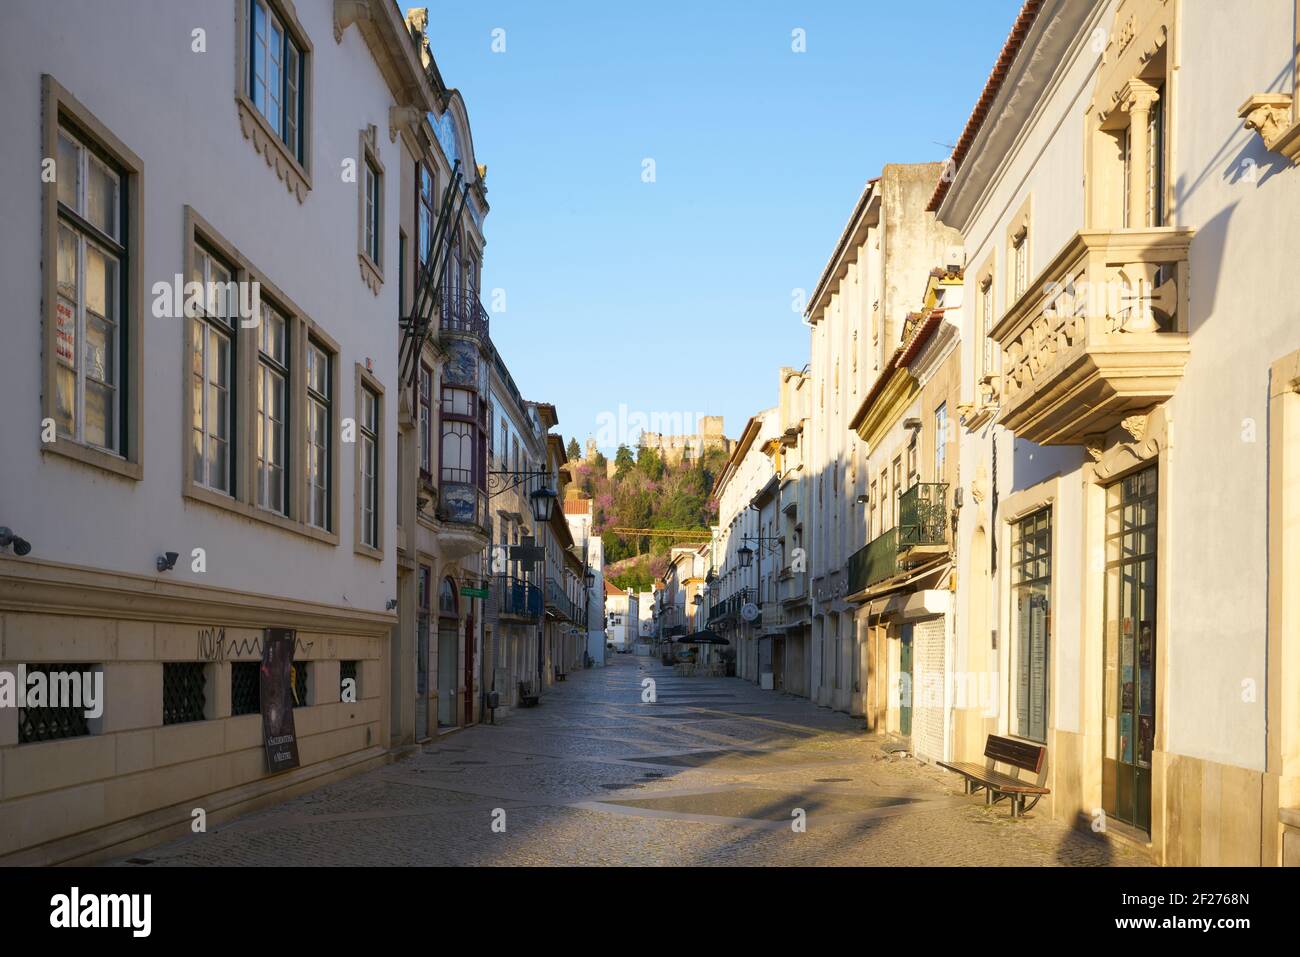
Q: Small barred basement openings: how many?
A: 5